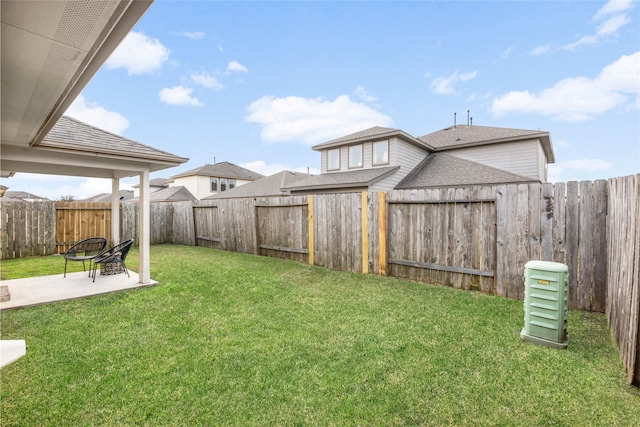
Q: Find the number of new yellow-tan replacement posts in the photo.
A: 3